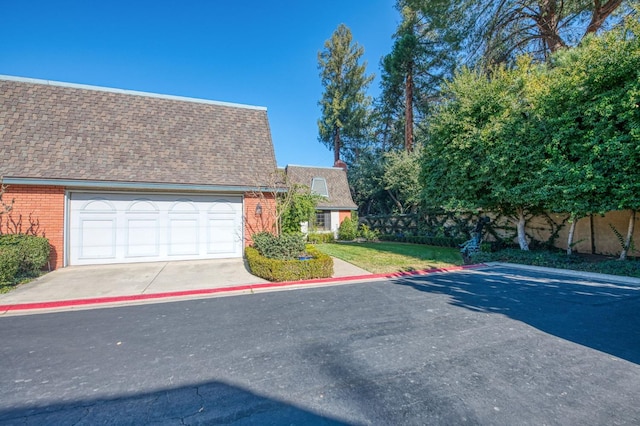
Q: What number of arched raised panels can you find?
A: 4